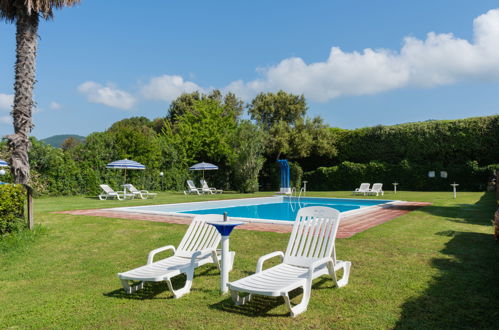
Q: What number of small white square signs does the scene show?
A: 2